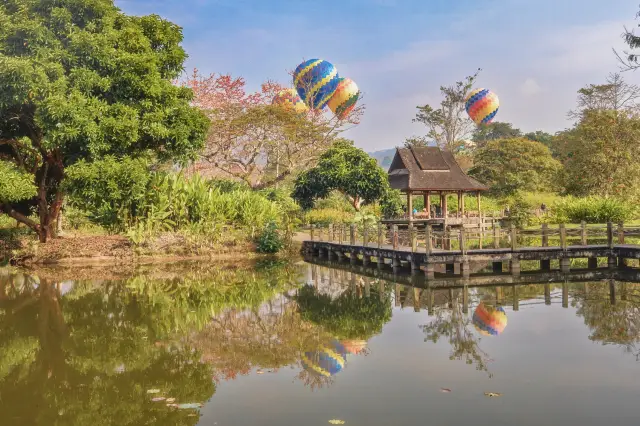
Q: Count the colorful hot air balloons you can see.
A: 4